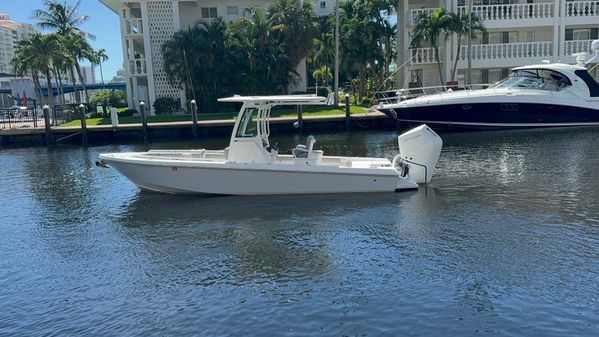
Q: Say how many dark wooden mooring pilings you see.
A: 6